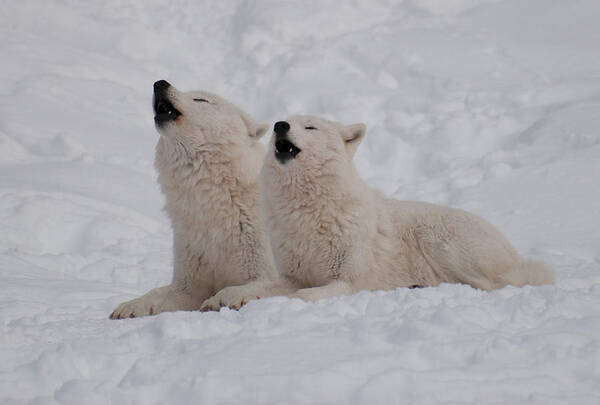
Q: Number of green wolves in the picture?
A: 0